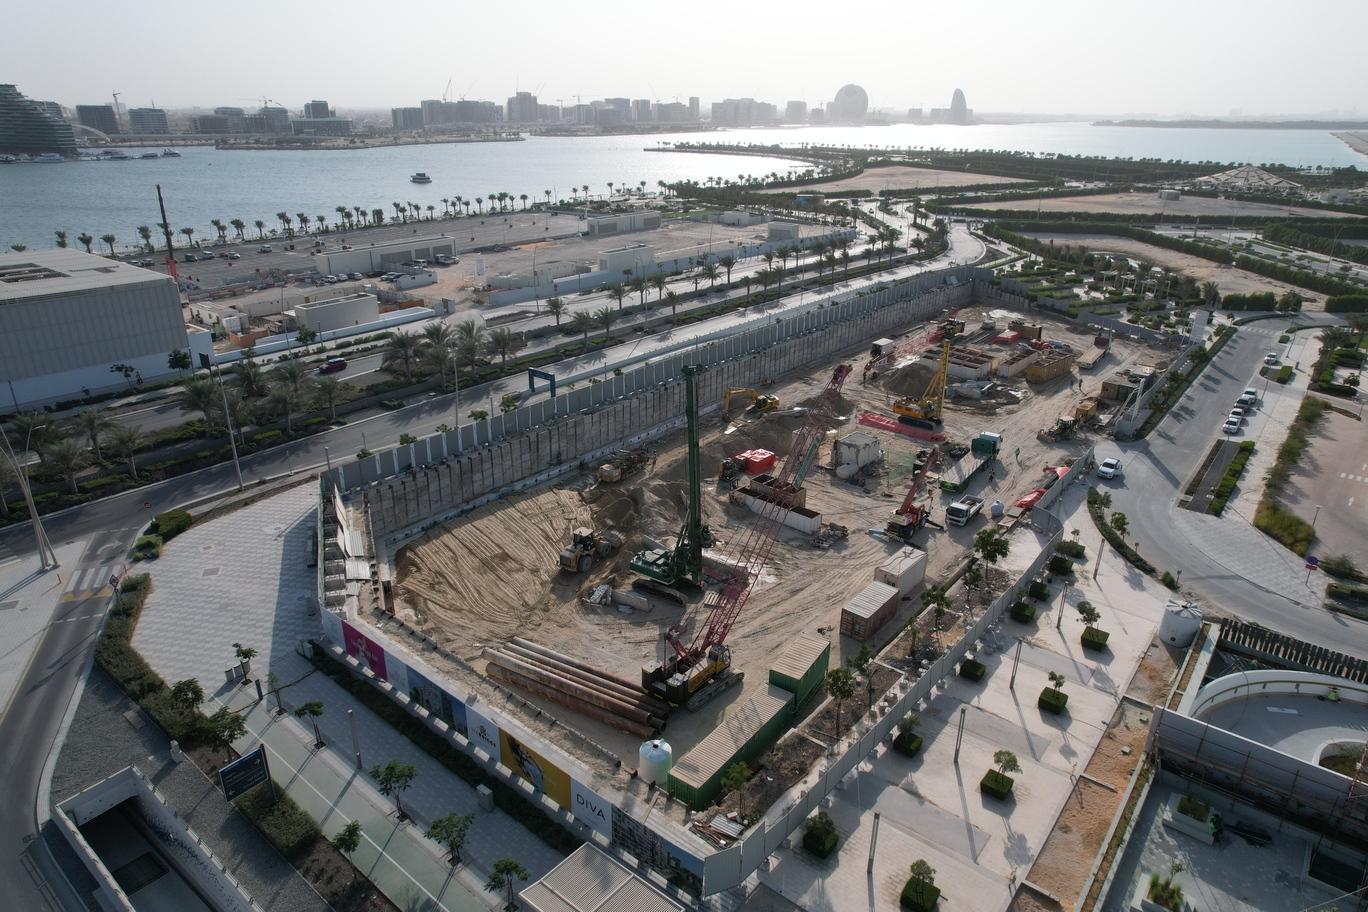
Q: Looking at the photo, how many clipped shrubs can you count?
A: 11